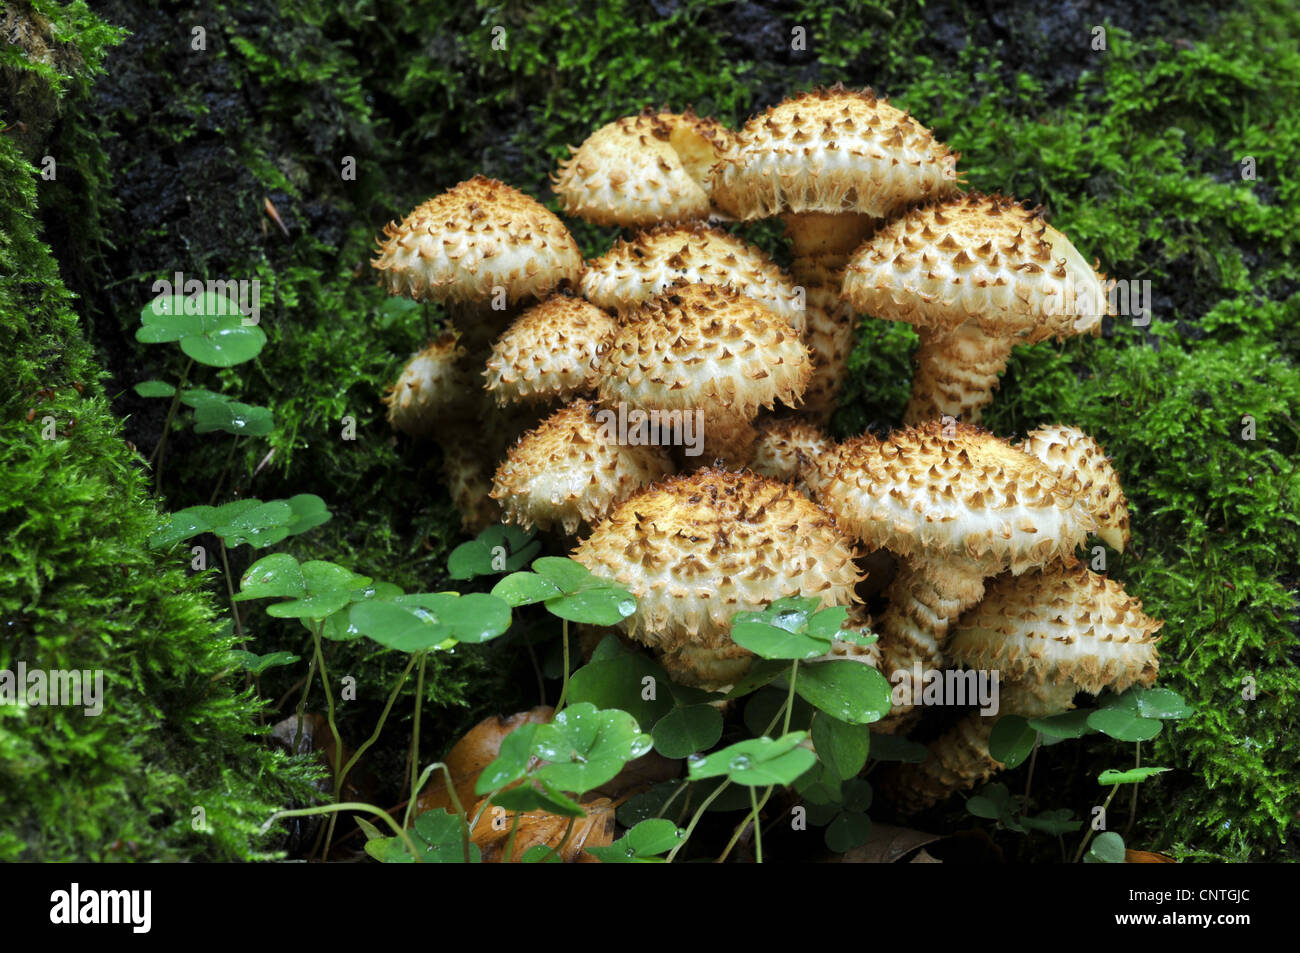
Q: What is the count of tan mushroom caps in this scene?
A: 14